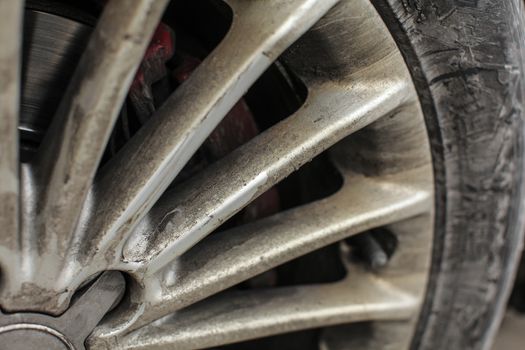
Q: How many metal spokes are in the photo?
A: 6